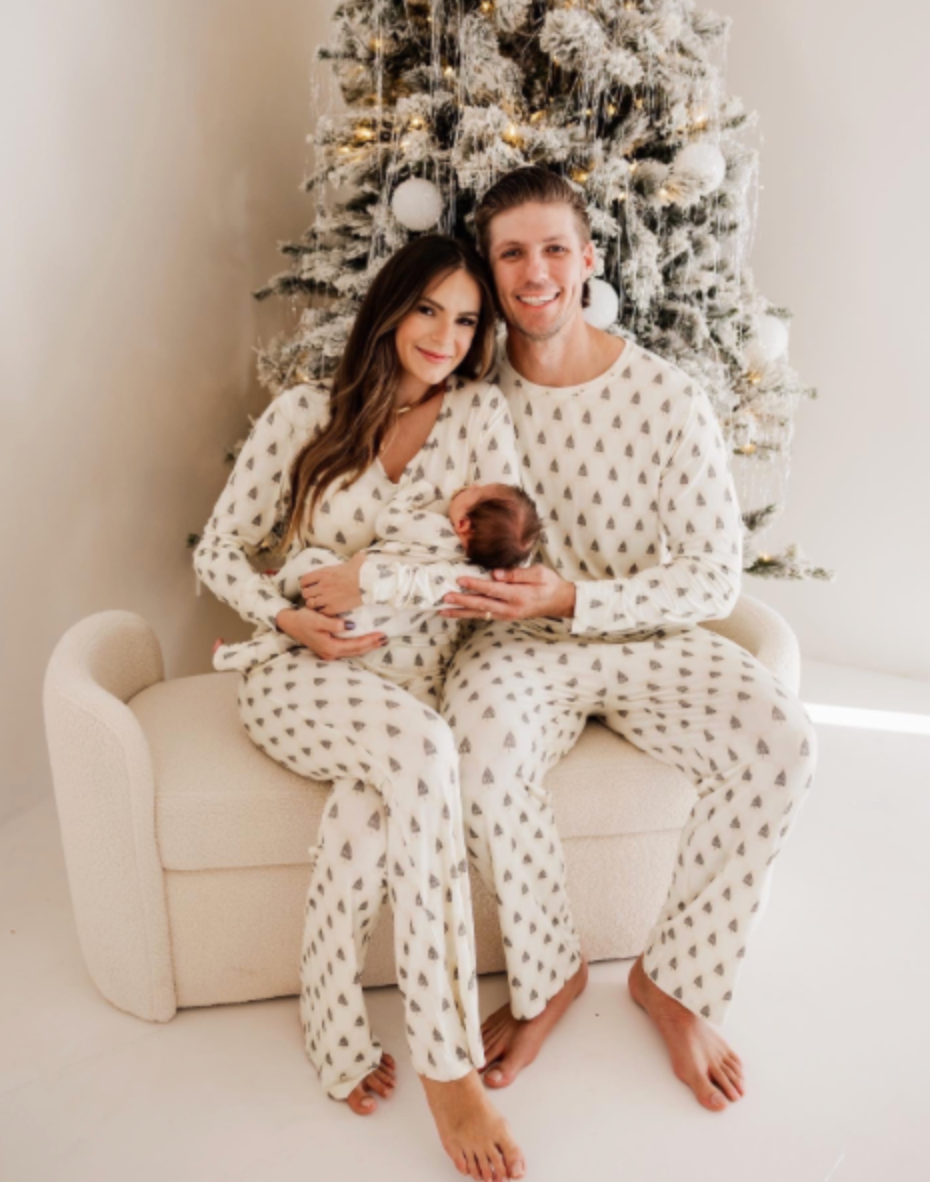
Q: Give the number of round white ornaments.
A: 4